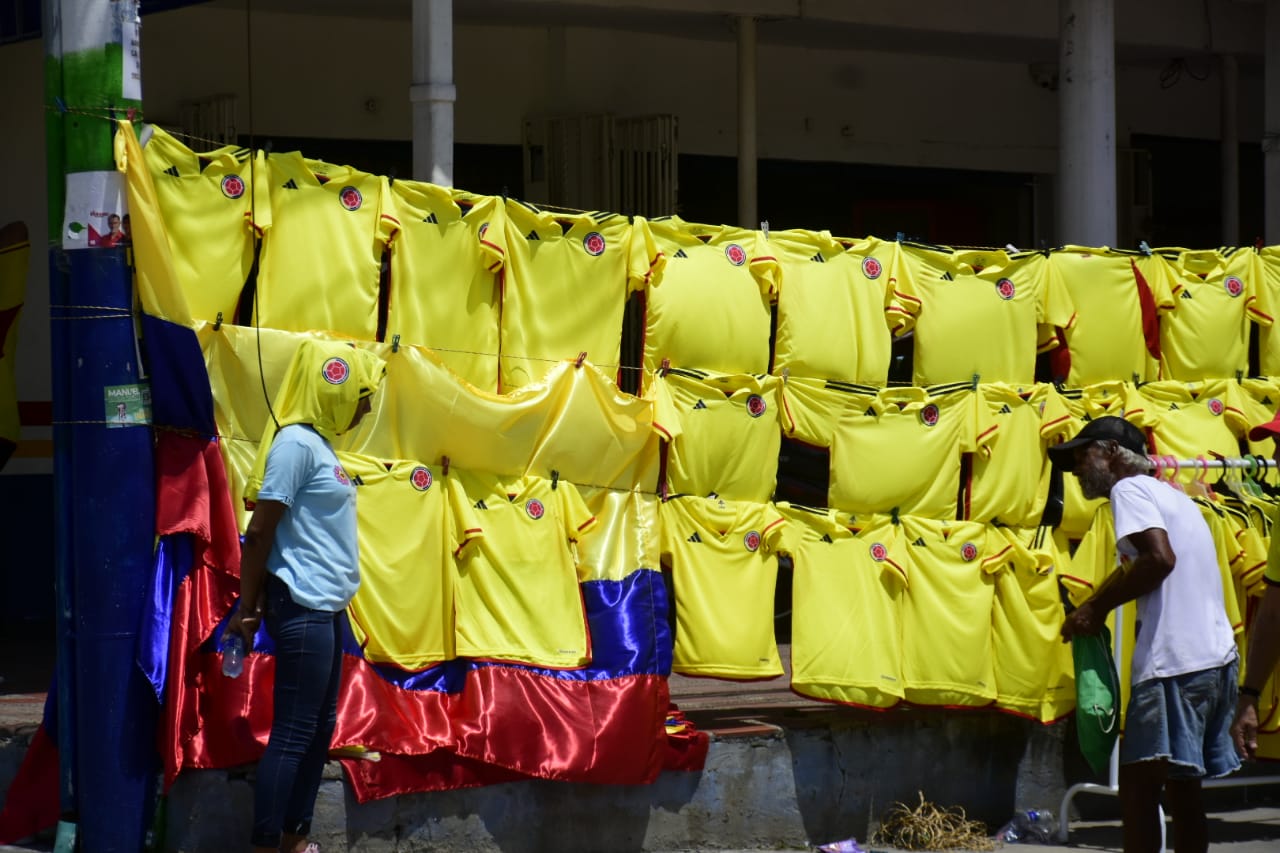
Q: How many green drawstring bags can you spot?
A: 1